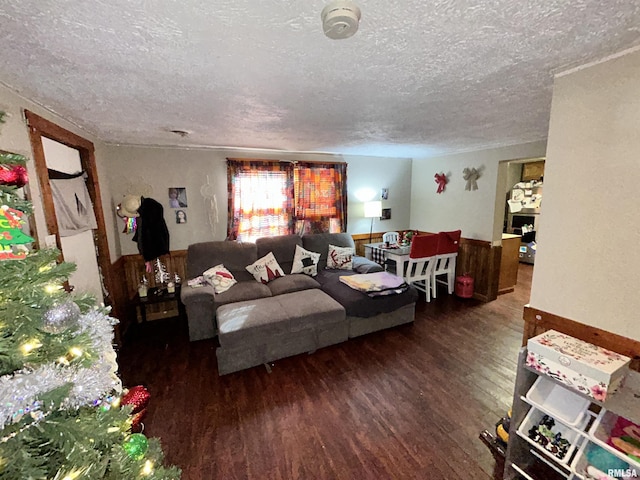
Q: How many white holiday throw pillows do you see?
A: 4